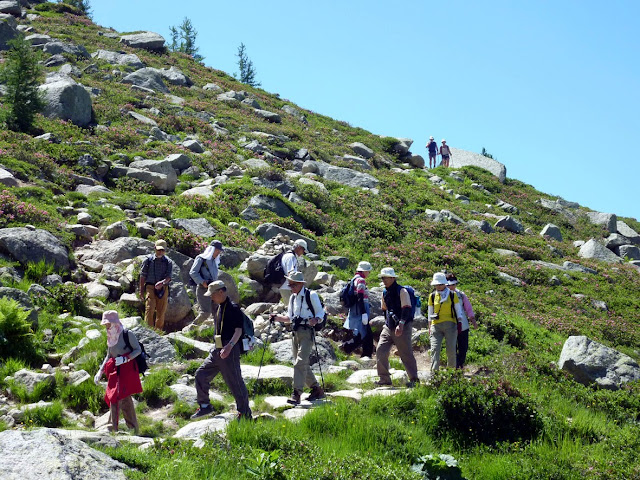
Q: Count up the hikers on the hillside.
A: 12